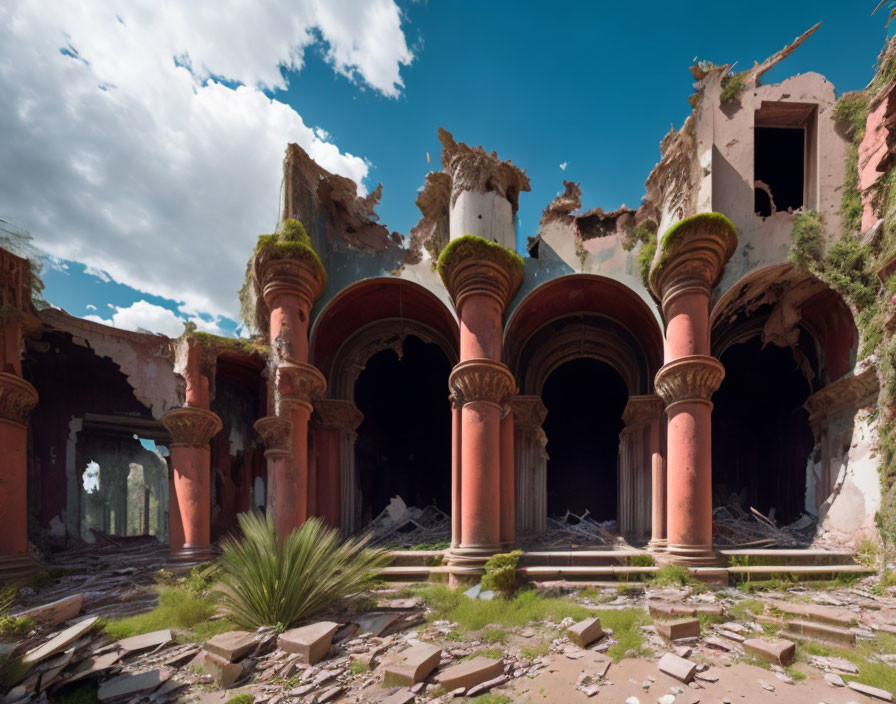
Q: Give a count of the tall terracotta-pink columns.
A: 5